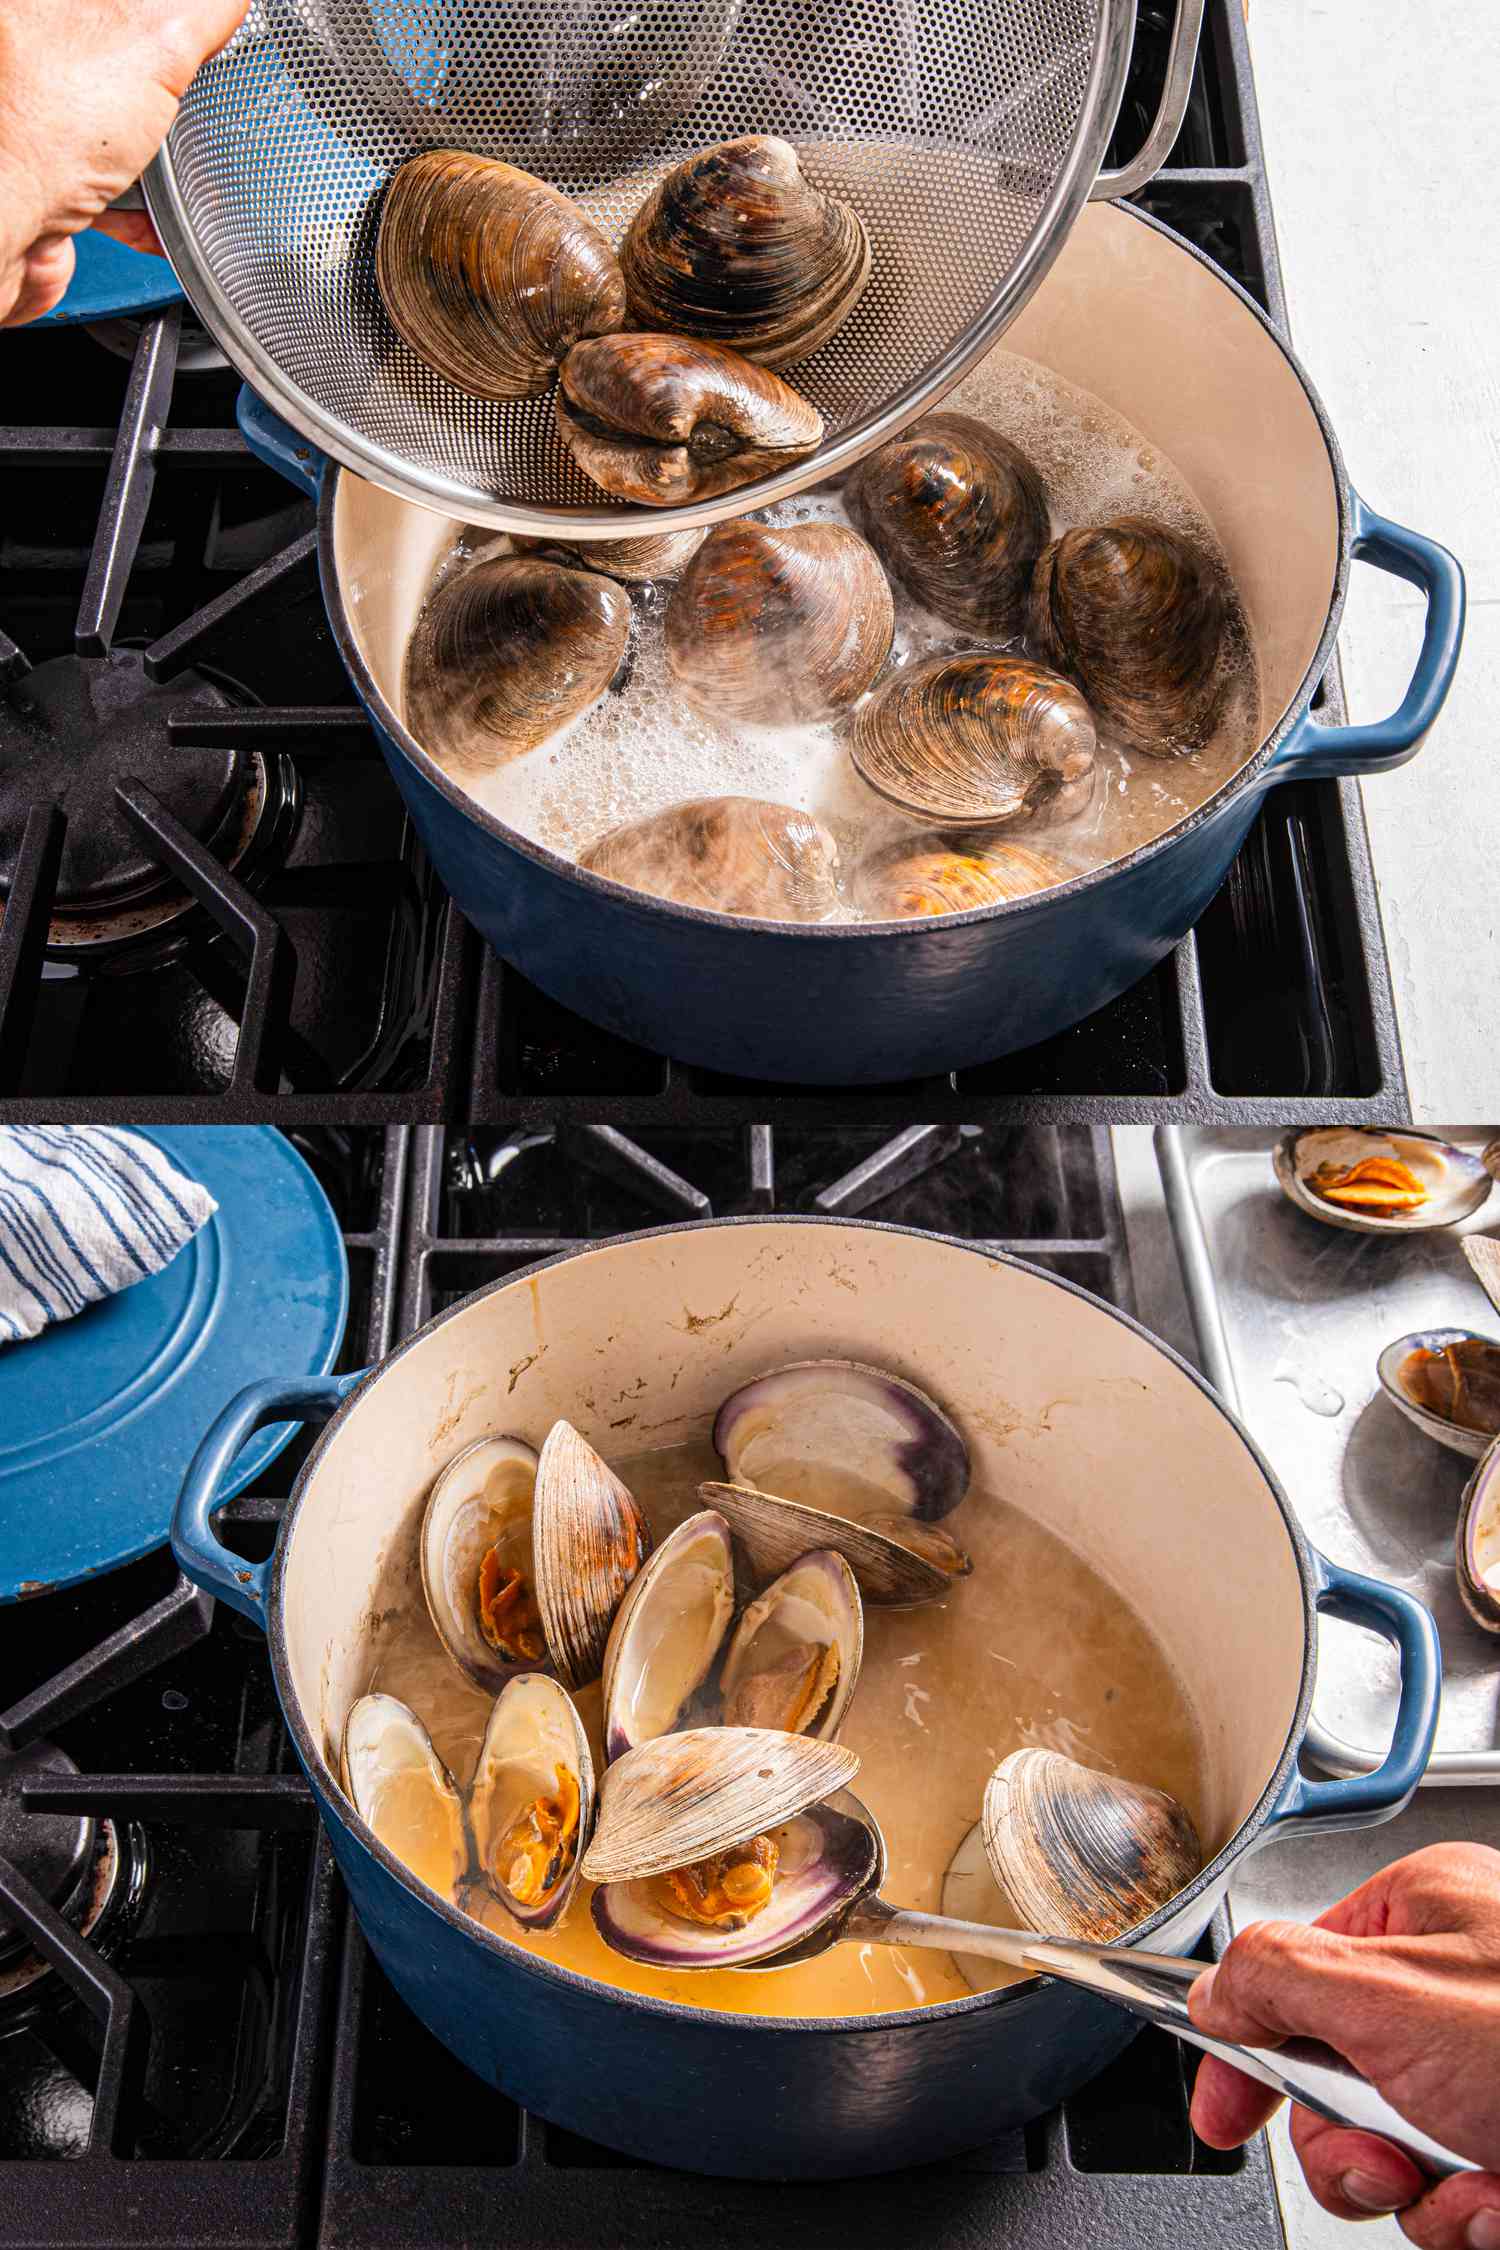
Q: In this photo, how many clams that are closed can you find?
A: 11